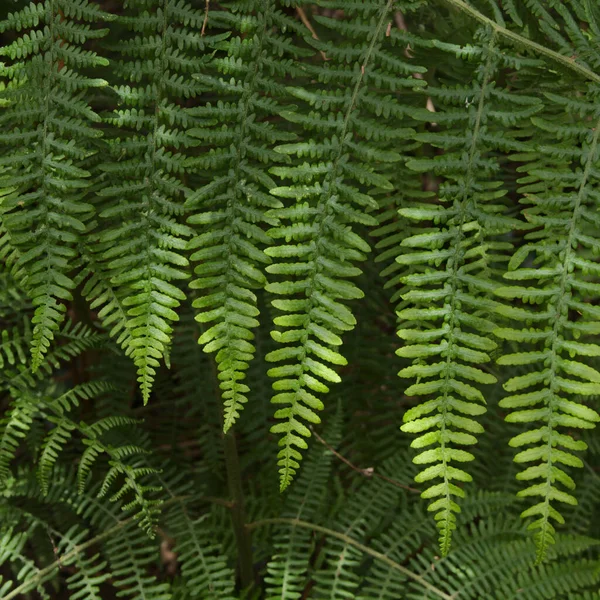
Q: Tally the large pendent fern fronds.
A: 6